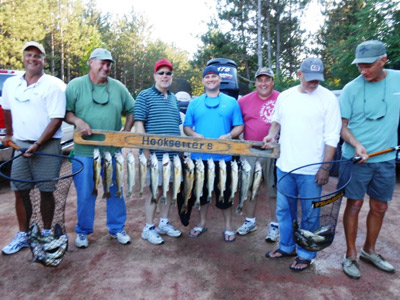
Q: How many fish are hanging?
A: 15